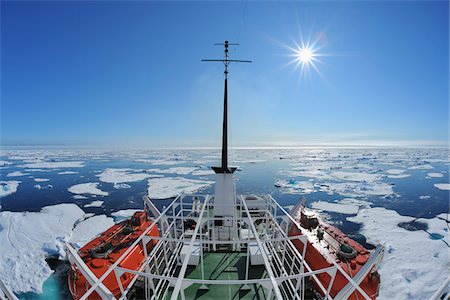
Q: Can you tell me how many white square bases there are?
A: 2